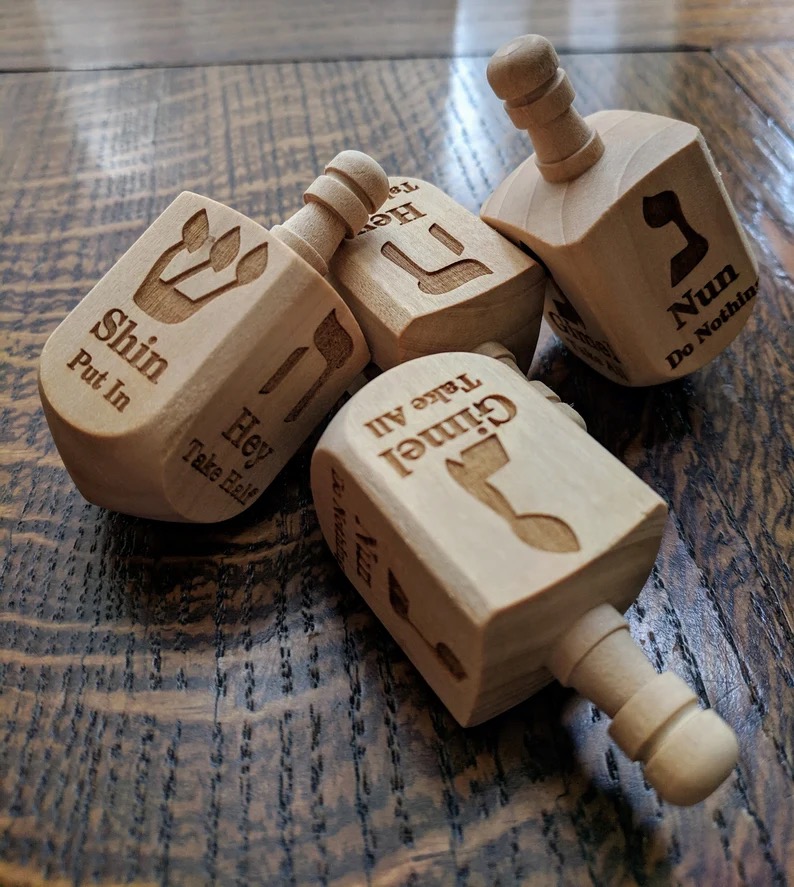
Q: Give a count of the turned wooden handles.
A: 4